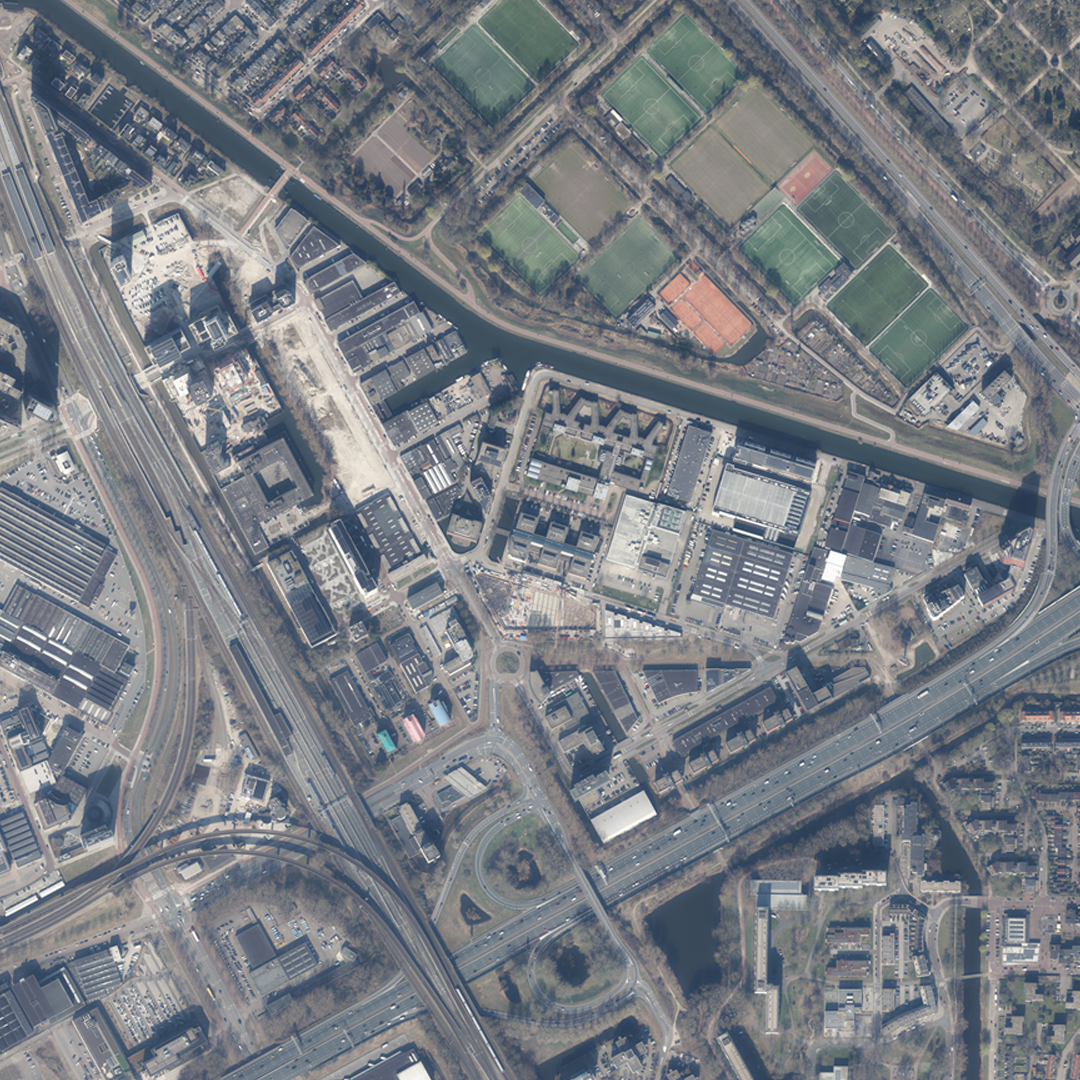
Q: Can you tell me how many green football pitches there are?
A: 10